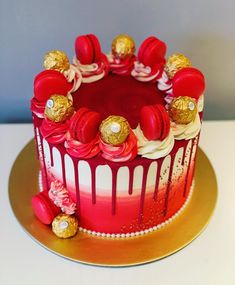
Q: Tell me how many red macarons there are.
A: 7